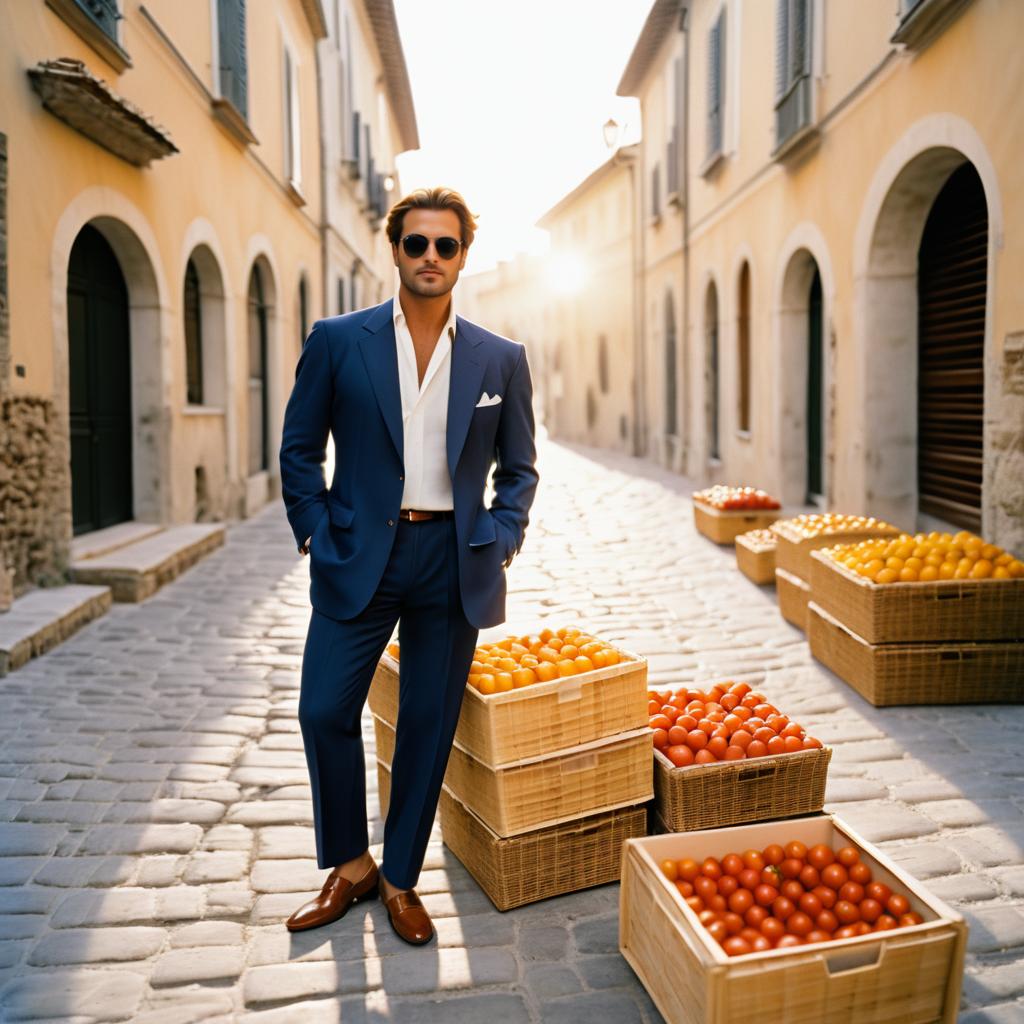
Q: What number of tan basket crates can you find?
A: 11